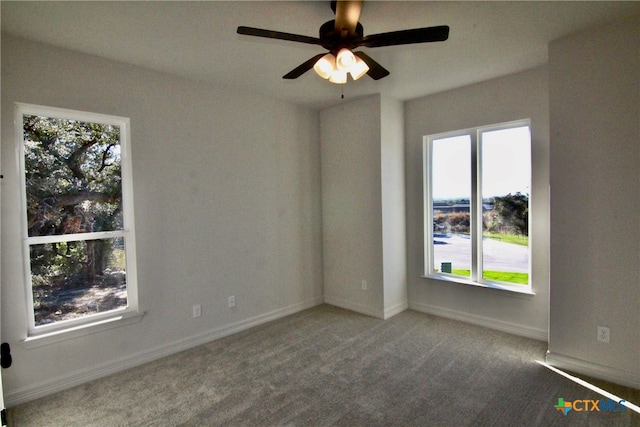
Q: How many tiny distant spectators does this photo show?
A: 0